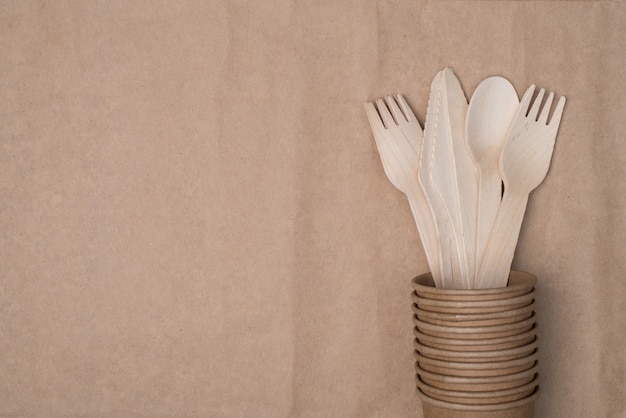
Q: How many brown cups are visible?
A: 10